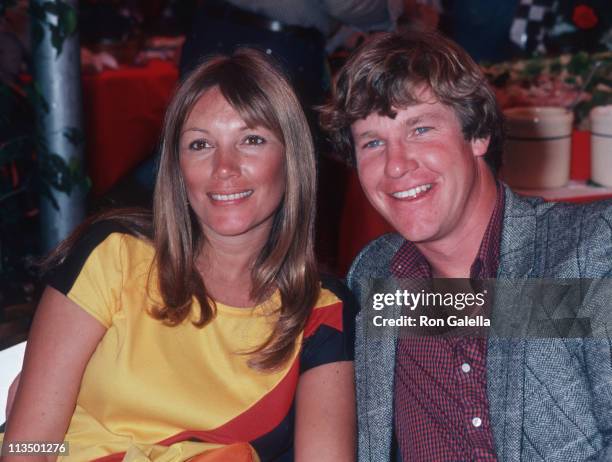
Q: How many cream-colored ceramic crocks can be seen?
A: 2